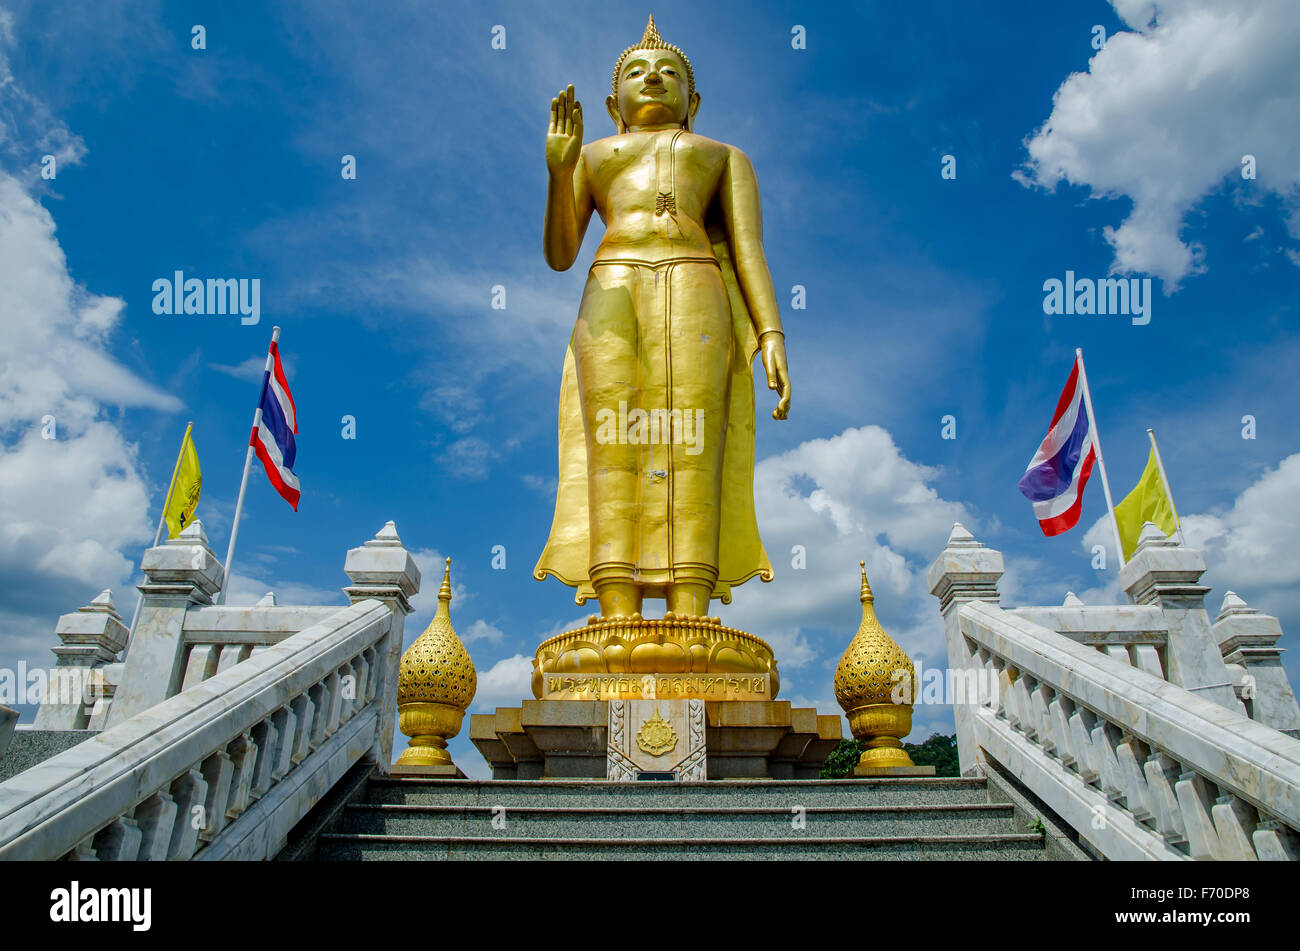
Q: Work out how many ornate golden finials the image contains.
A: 2